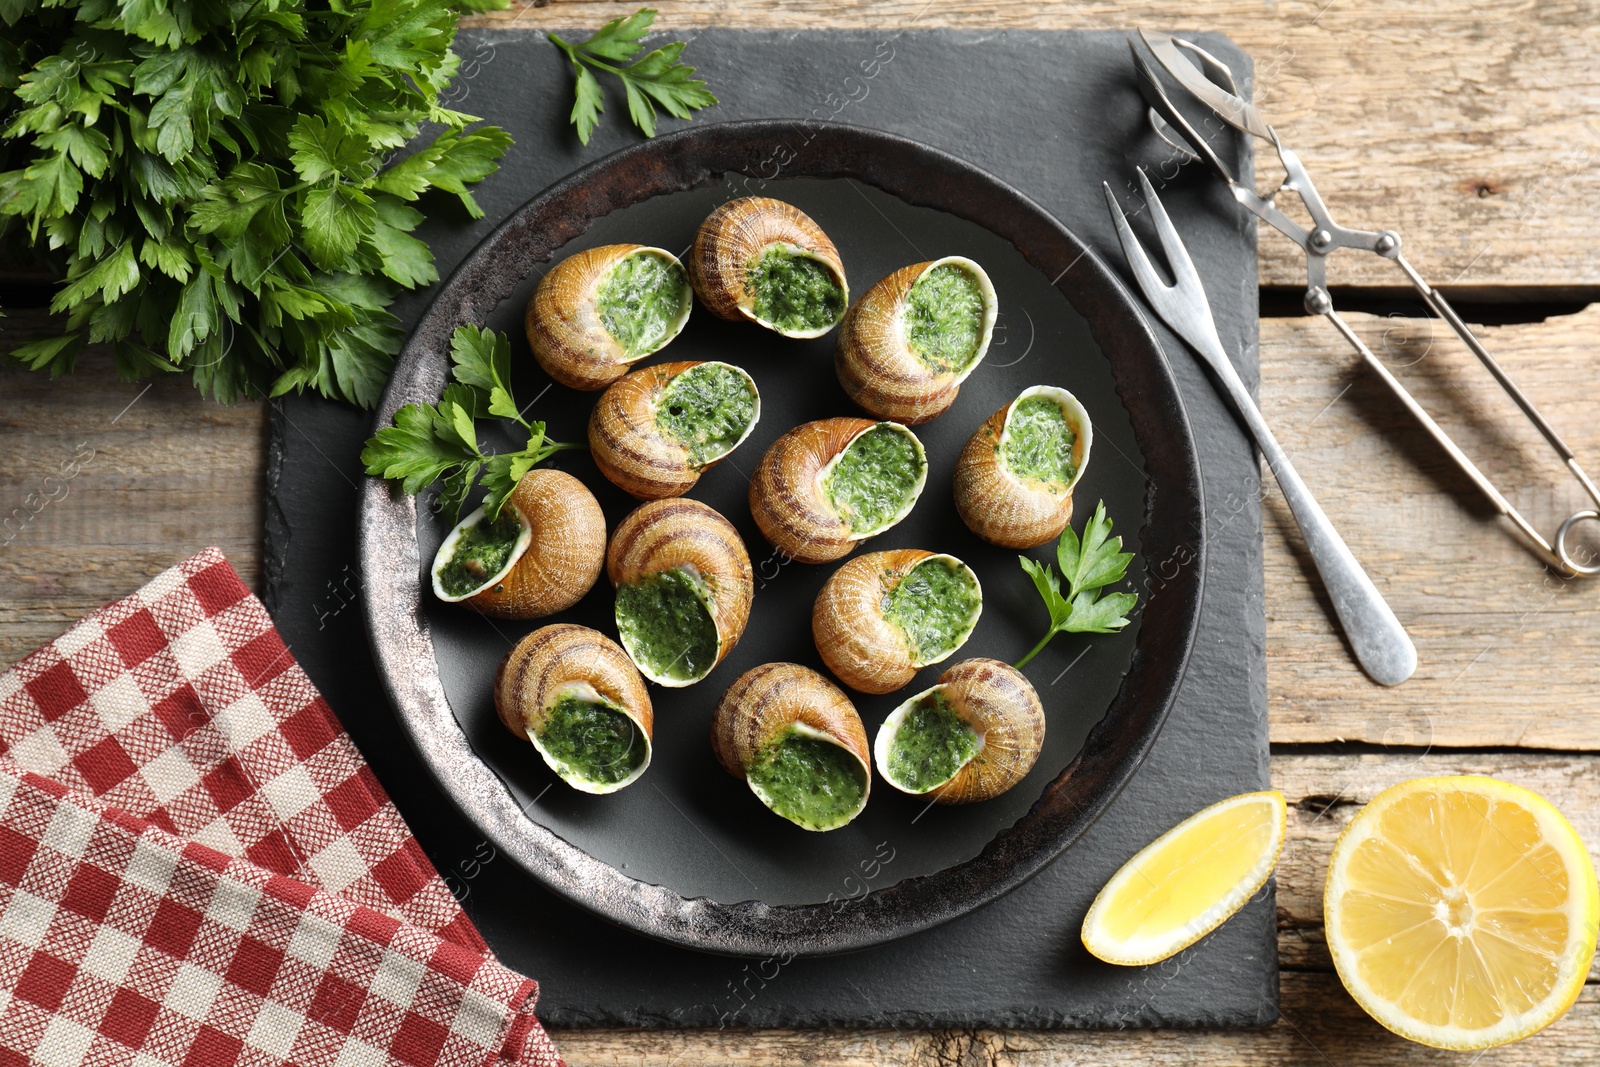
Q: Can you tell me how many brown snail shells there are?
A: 12